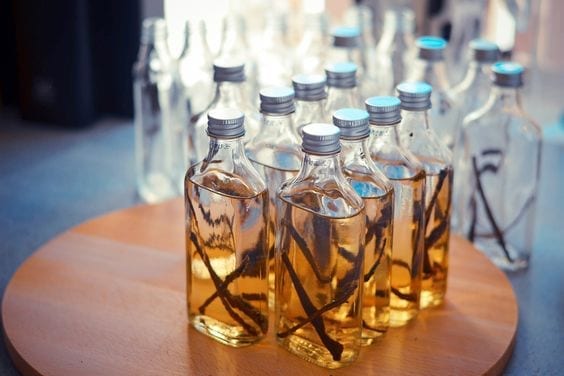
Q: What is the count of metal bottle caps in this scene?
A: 13